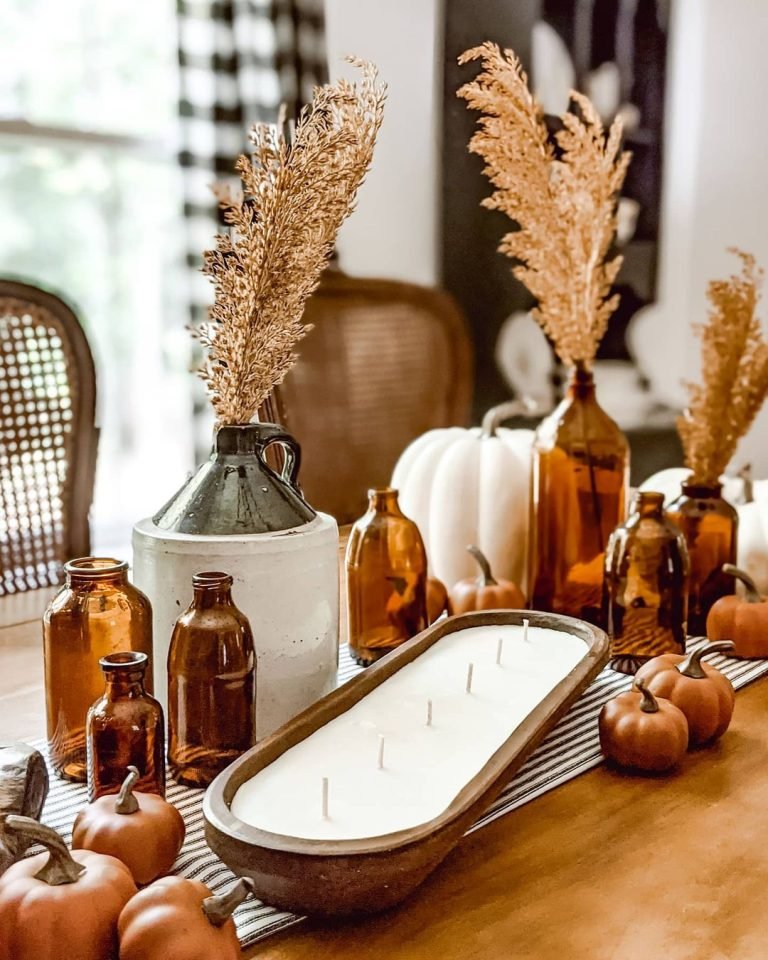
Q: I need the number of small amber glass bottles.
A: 6